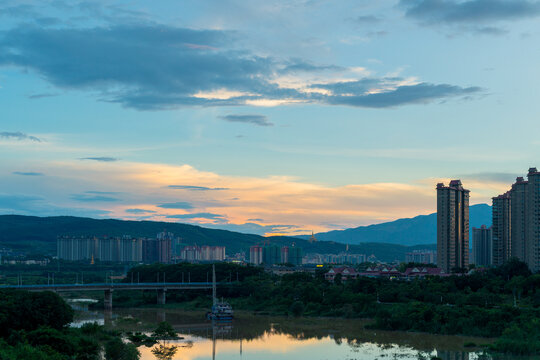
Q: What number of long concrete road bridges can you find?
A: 1